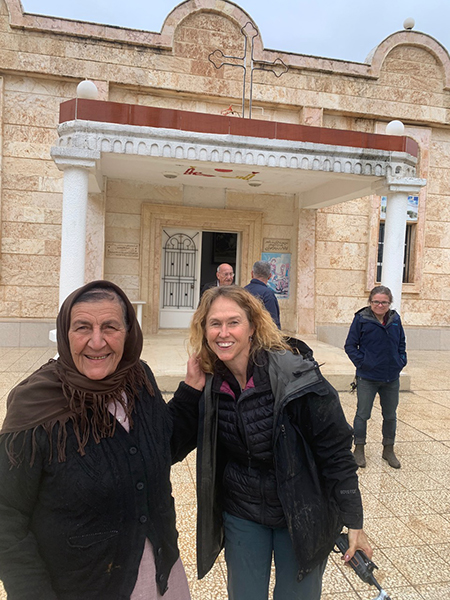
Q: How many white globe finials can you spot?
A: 3